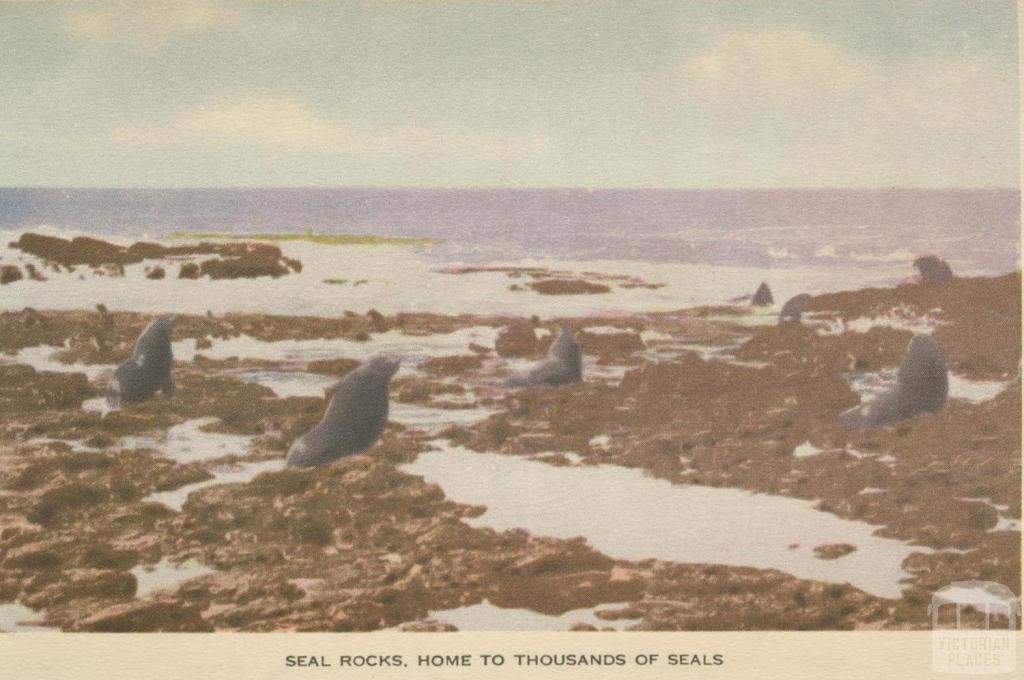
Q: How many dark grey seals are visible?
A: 7